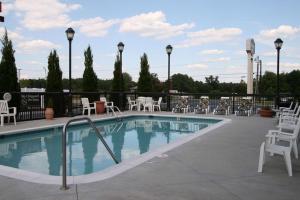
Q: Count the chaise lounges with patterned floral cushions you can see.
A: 4